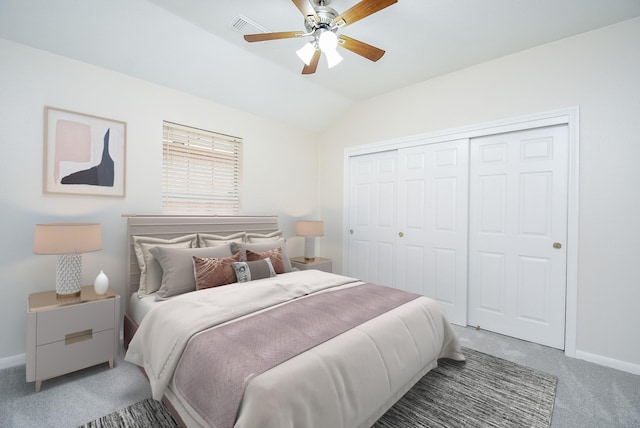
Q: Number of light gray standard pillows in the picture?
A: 2